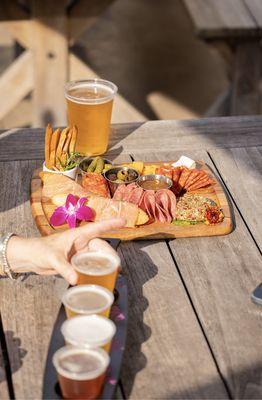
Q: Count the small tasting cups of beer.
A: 4